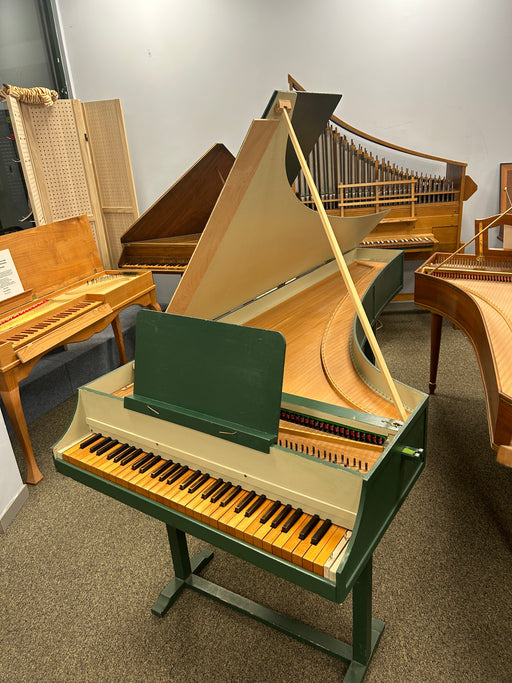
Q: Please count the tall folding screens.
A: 1